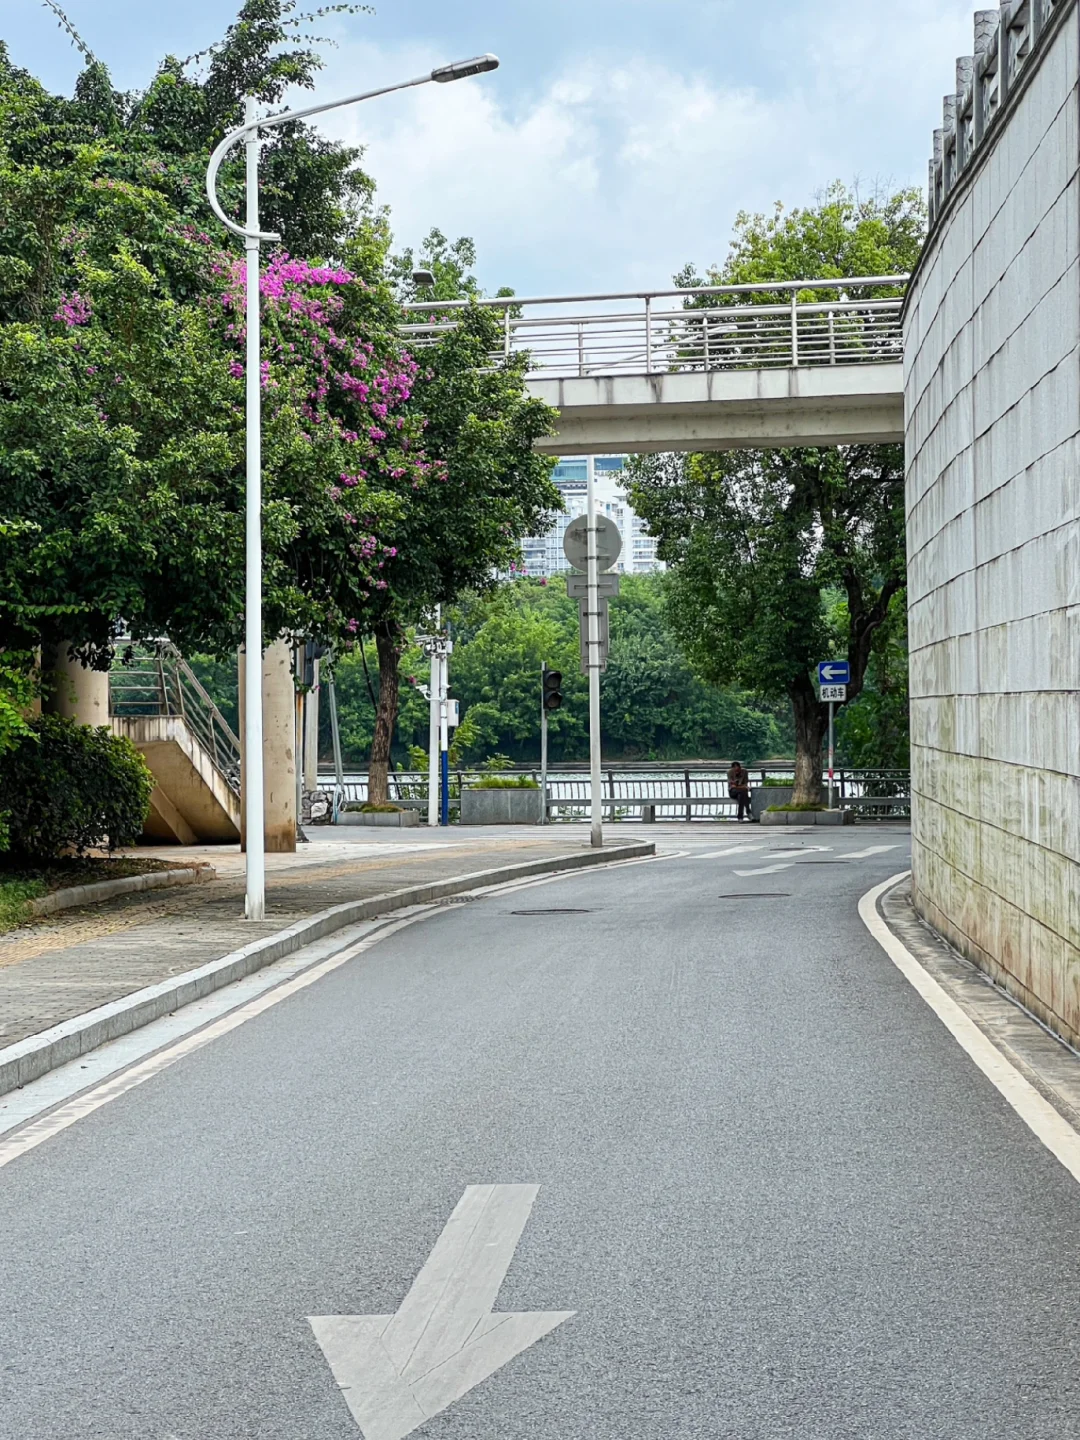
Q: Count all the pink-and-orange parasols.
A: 0